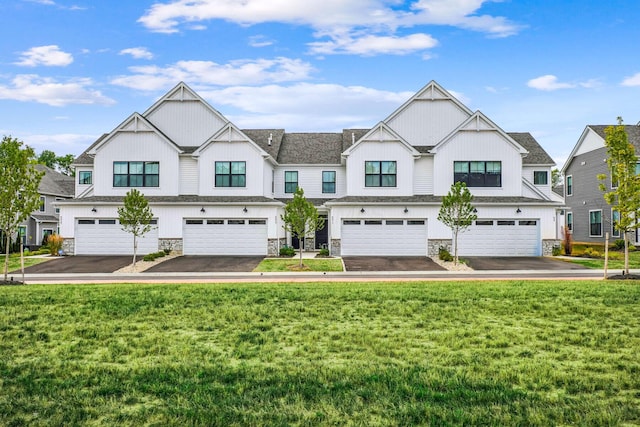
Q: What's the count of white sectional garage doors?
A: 4